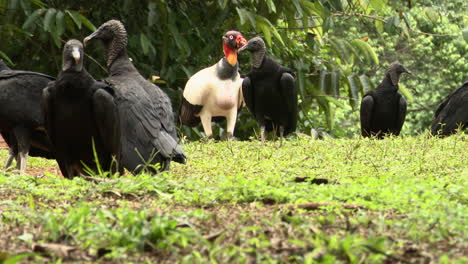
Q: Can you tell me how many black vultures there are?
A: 6